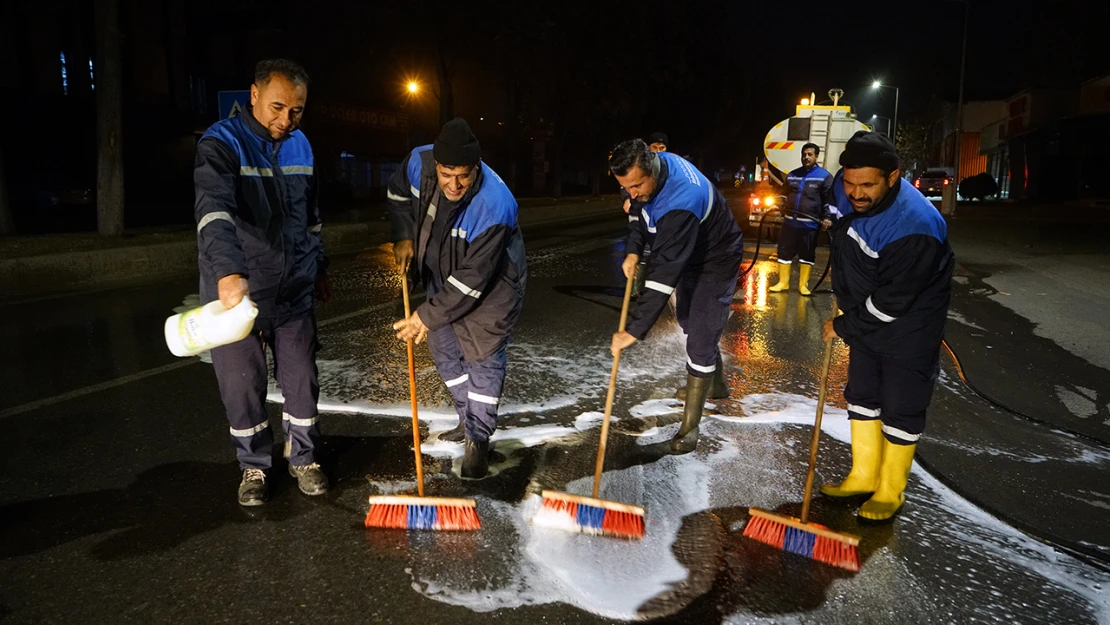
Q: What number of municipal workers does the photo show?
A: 6